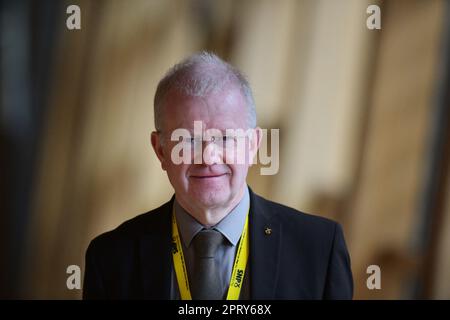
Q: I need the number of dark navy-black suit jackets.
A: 1